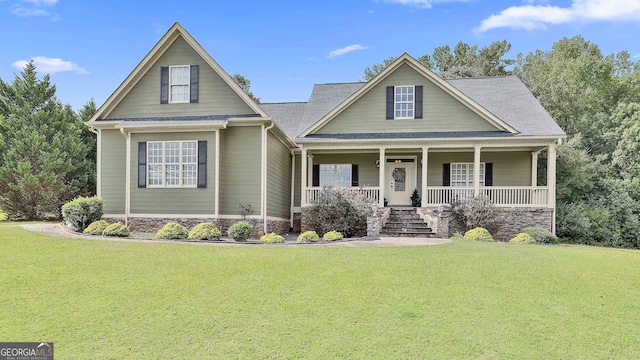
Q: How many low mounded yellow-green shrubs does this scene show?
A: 9